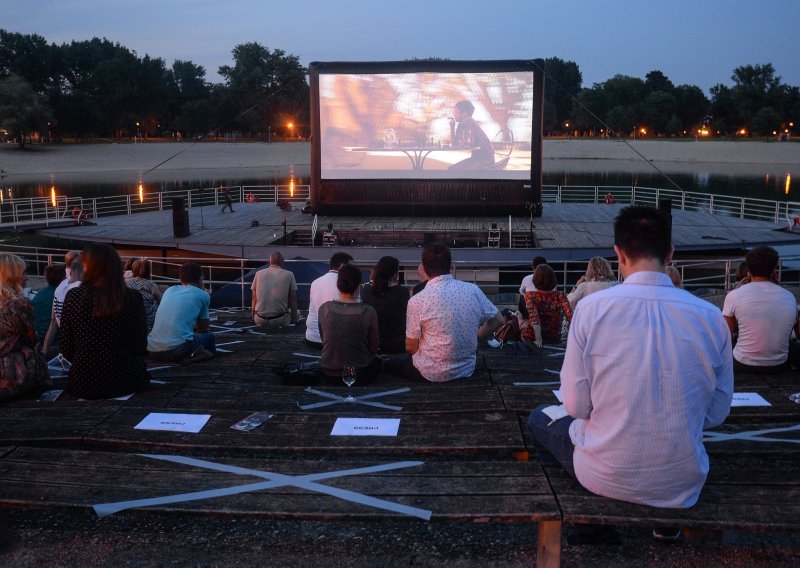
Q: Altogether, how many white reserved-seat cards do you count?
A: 3